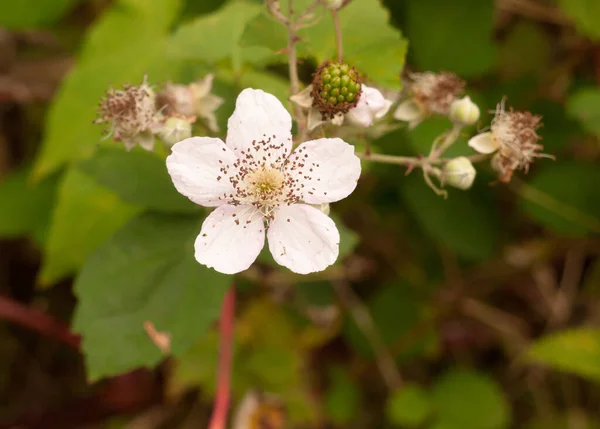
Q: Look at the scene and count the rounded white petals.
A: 5